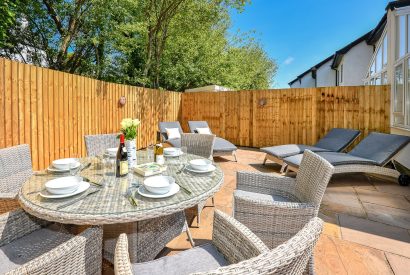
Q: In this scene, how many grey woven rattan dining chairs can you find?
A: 6